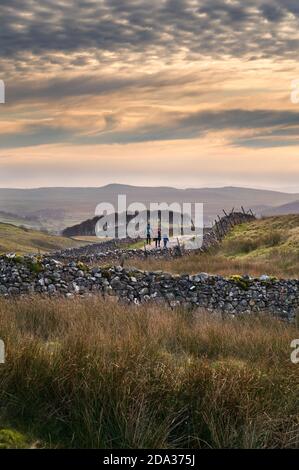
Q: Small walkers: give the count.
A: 3